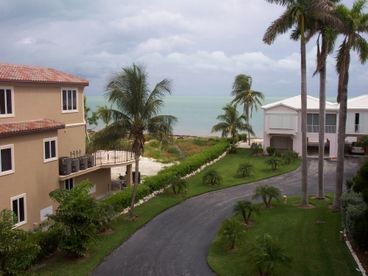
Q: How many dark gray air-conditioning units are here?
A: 4